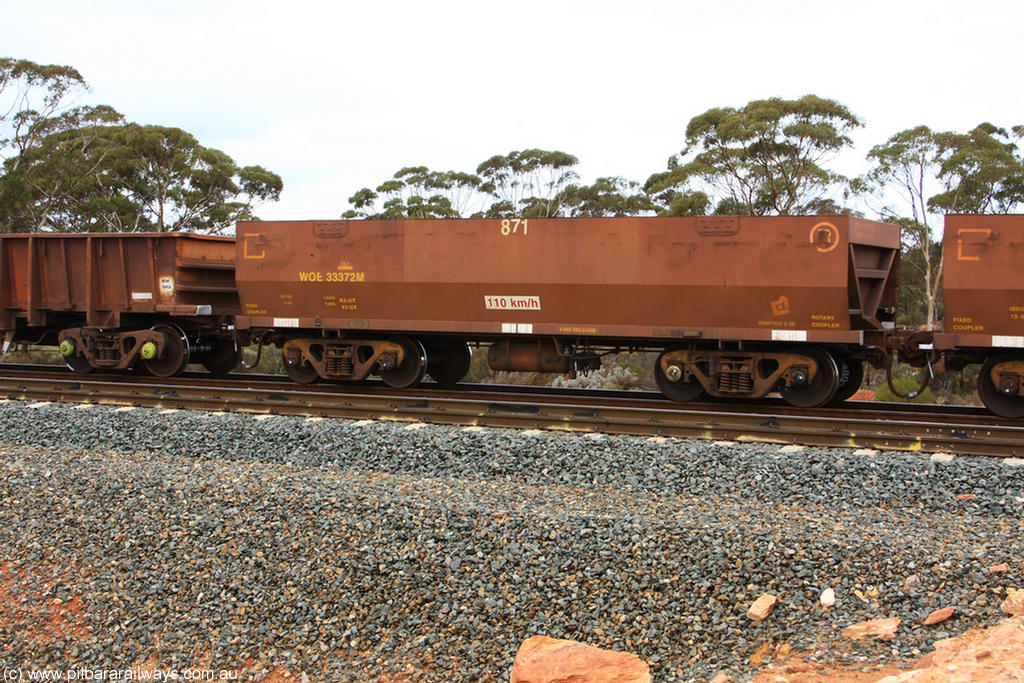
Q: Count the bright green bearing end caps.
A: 2